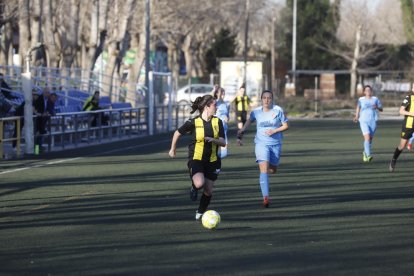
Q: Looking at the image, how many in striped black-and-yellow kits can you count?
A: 3